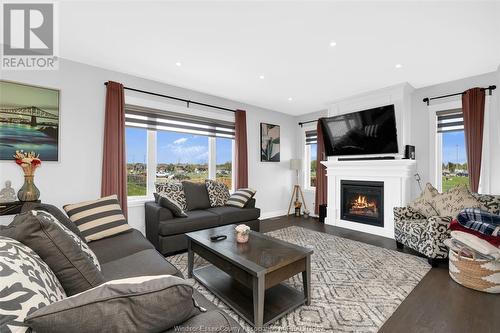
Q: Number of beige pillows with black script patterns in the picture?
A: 2